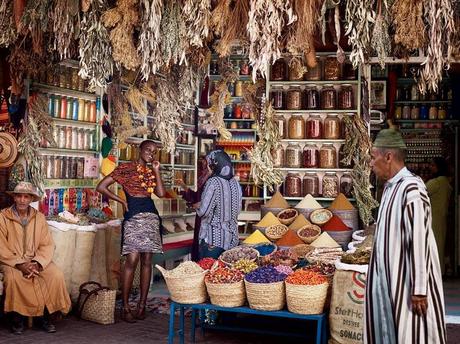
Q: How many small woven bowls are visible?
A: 4